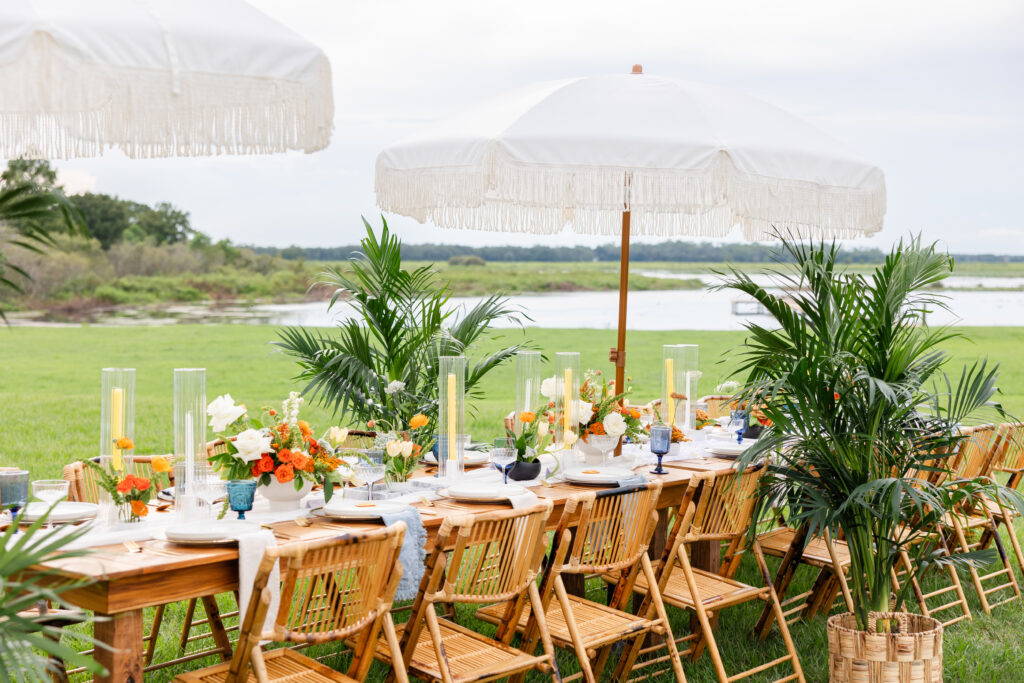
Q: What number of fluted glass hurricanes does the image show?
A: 7